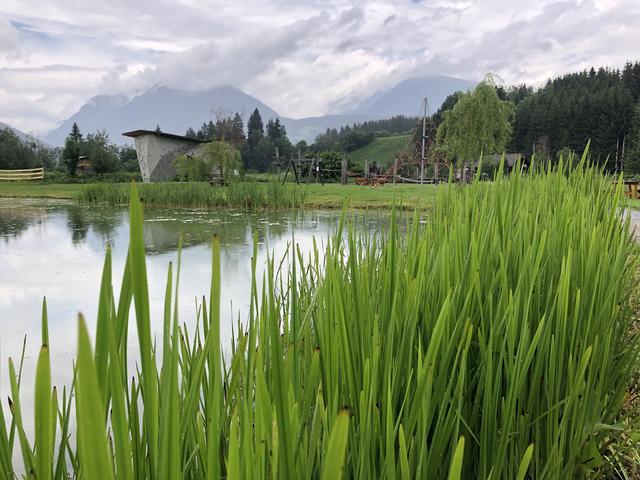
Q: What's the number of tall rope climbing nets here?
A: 1